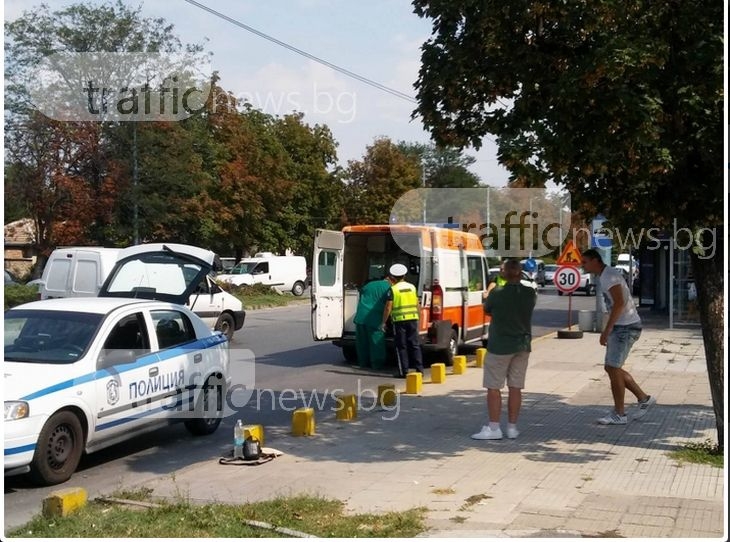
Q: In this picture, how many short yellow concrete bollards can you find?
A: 9